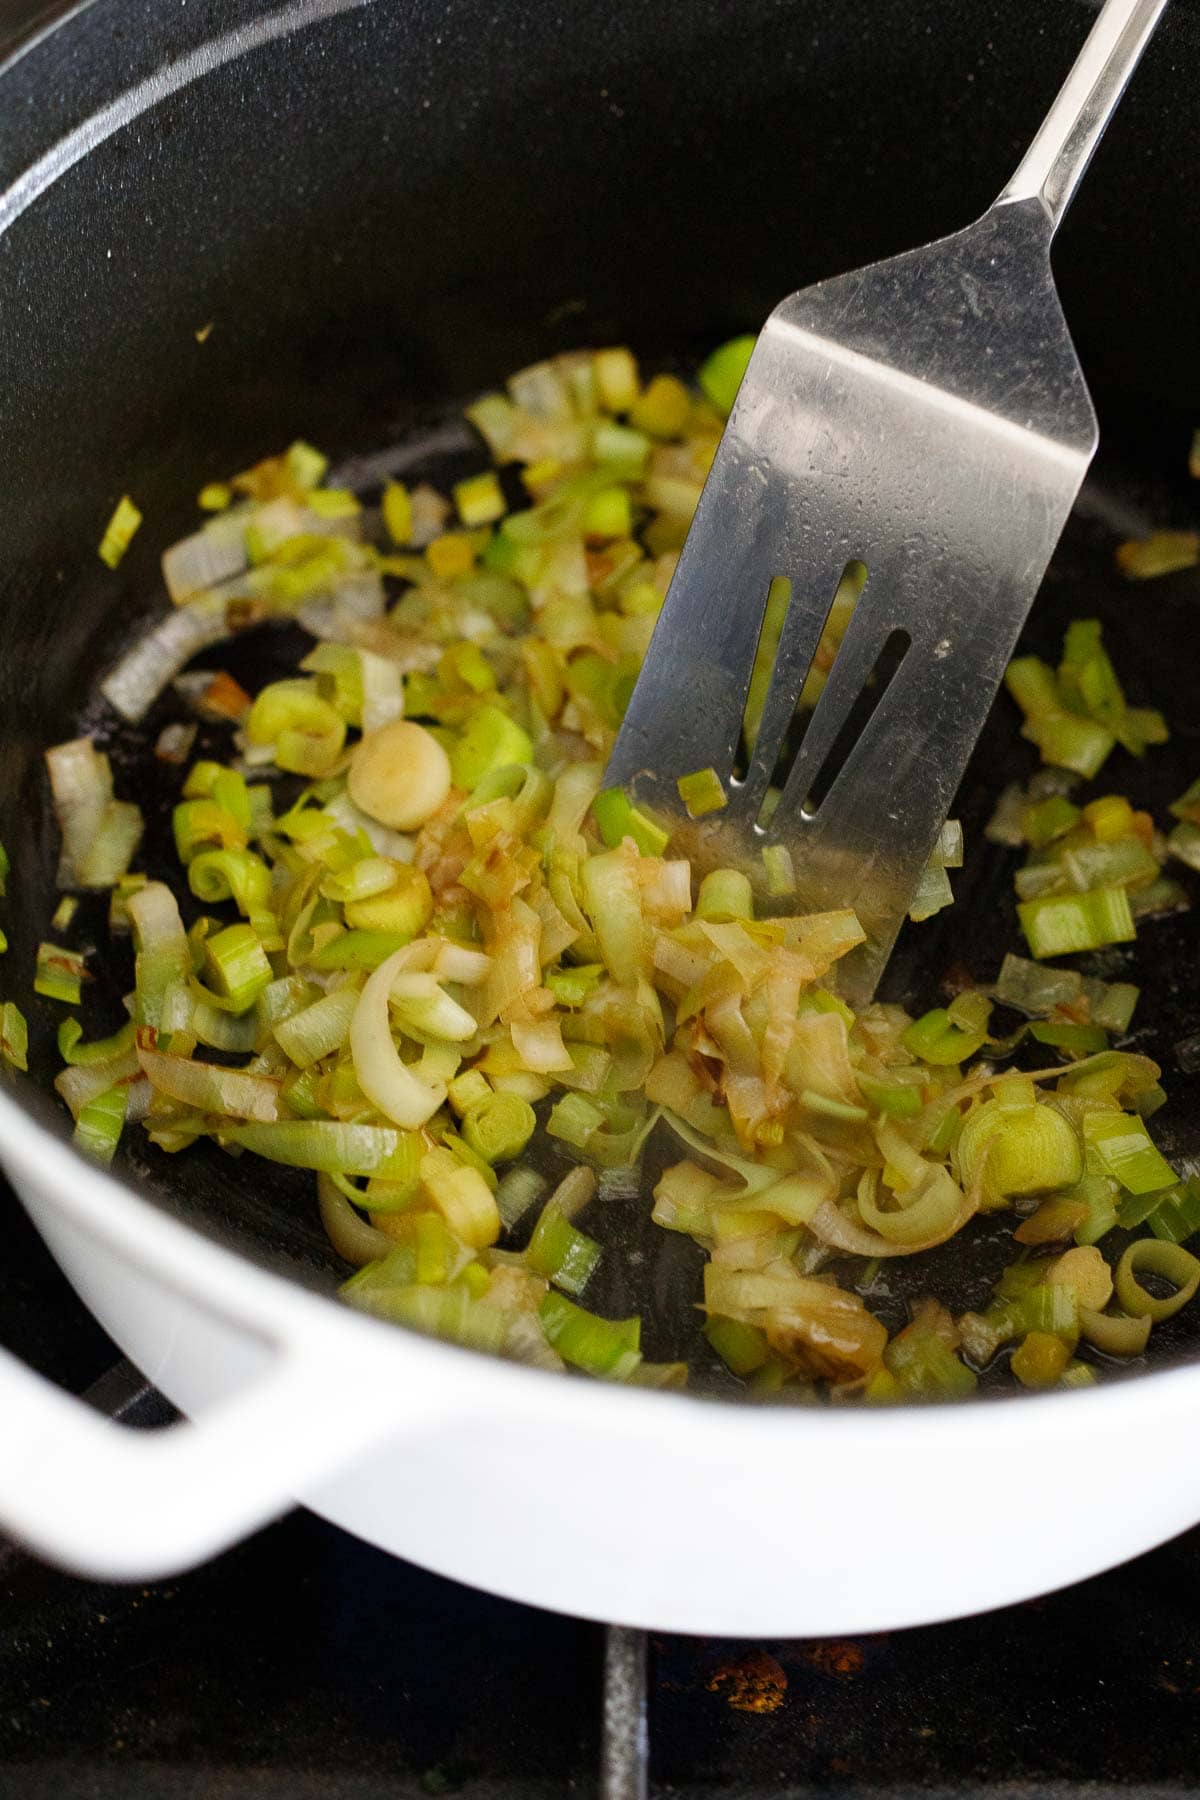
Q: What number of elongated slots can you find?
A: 3